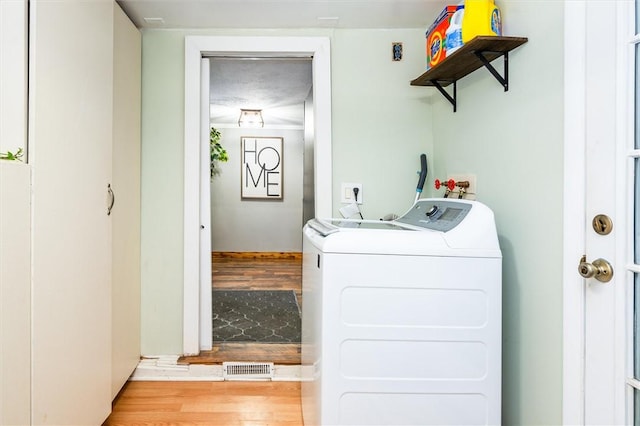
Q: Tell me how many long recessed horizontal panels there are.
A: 3